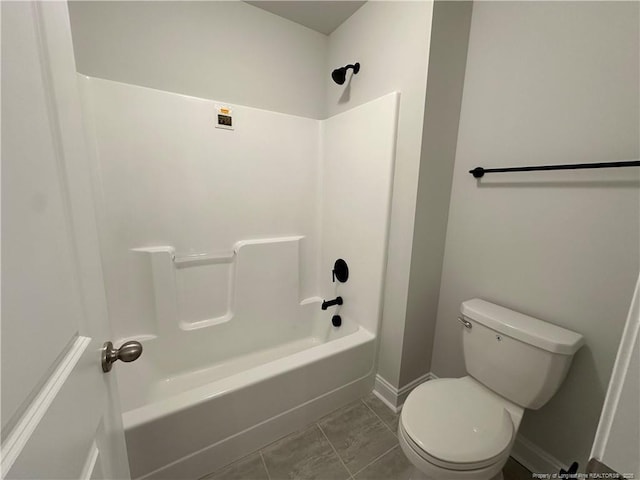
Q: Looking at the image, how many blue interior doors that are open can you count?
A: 0